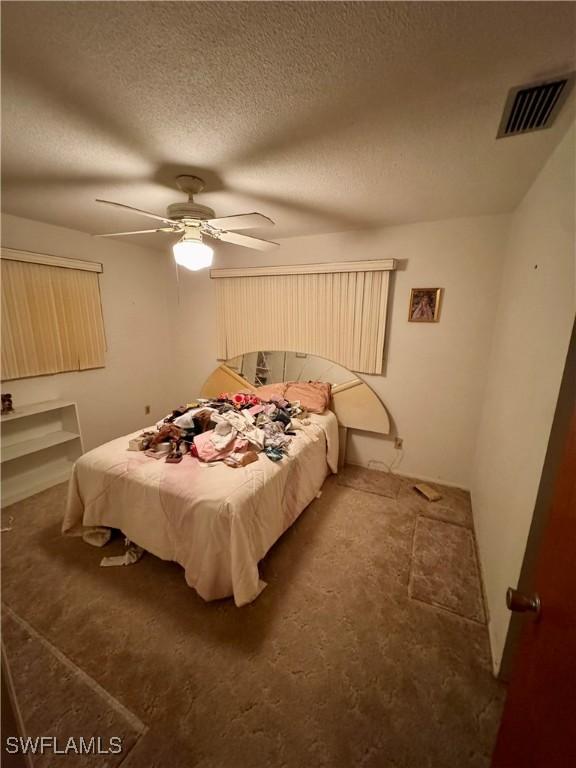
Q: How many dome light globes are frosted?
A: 1